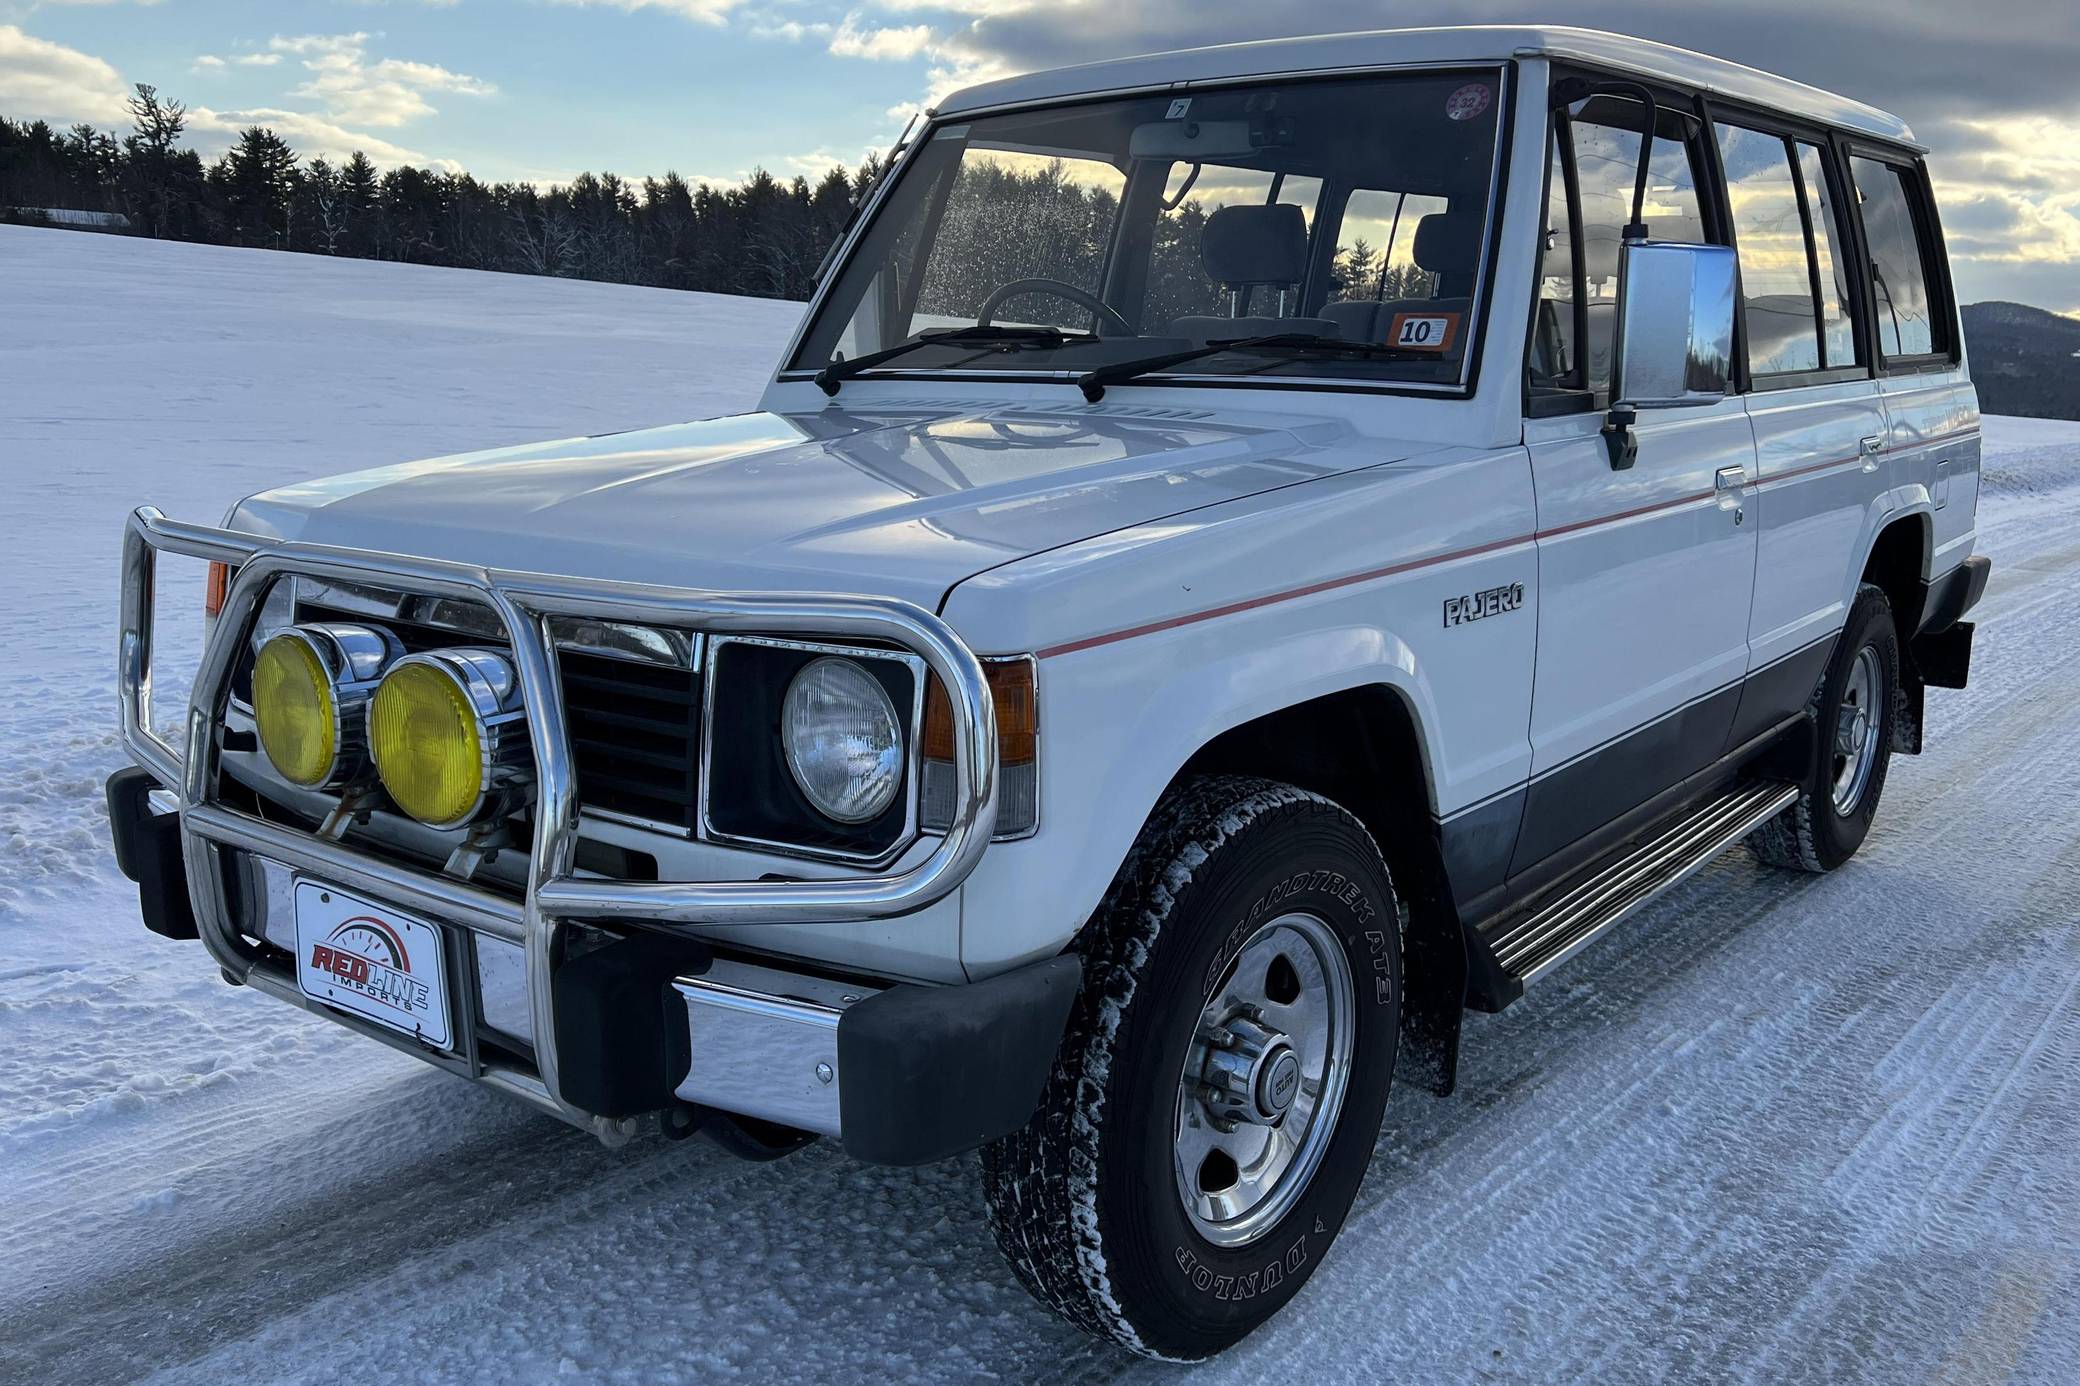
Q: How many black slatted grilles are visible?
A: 1